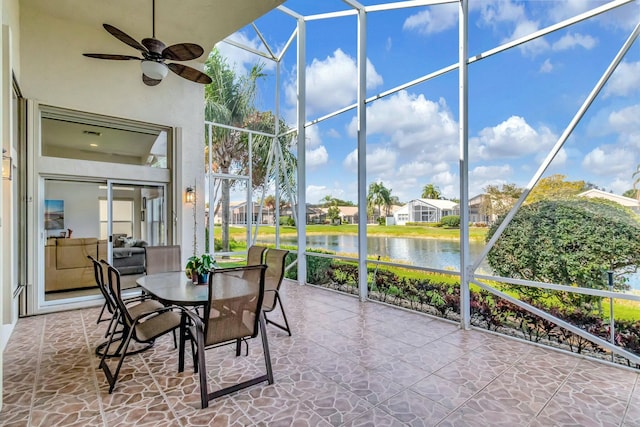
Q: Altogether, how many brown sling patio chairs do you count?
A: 6